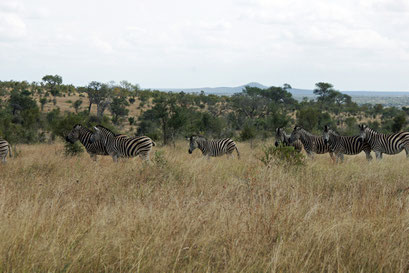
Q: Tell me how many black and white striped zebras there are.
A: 8